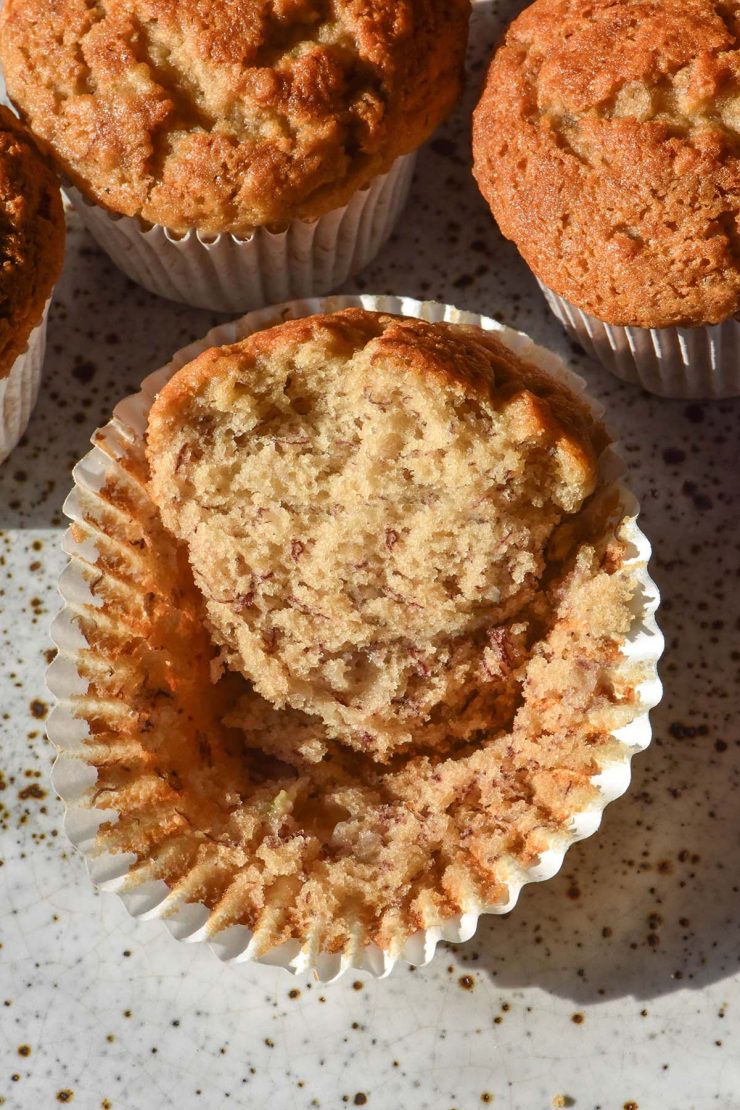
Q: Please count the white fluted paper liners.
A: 4